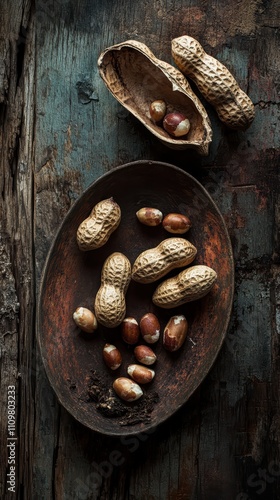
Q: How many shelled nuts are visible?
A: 12